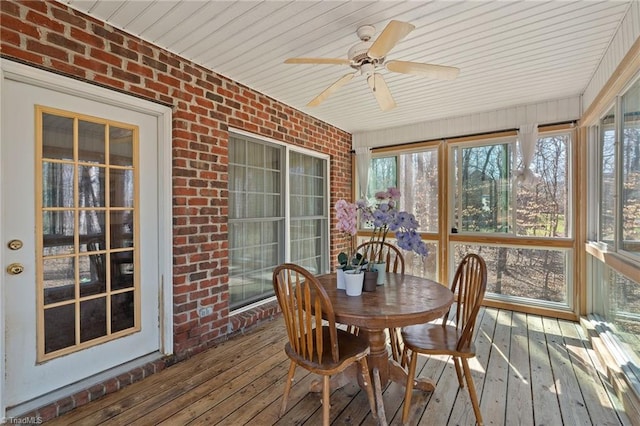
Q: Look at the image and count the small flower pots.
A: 4